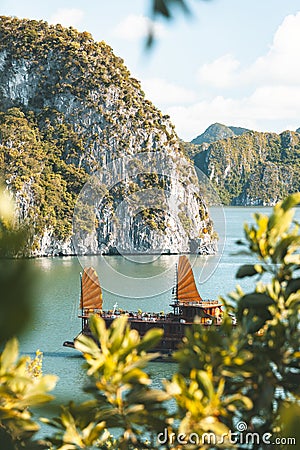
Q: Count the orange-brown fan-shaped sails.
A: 2